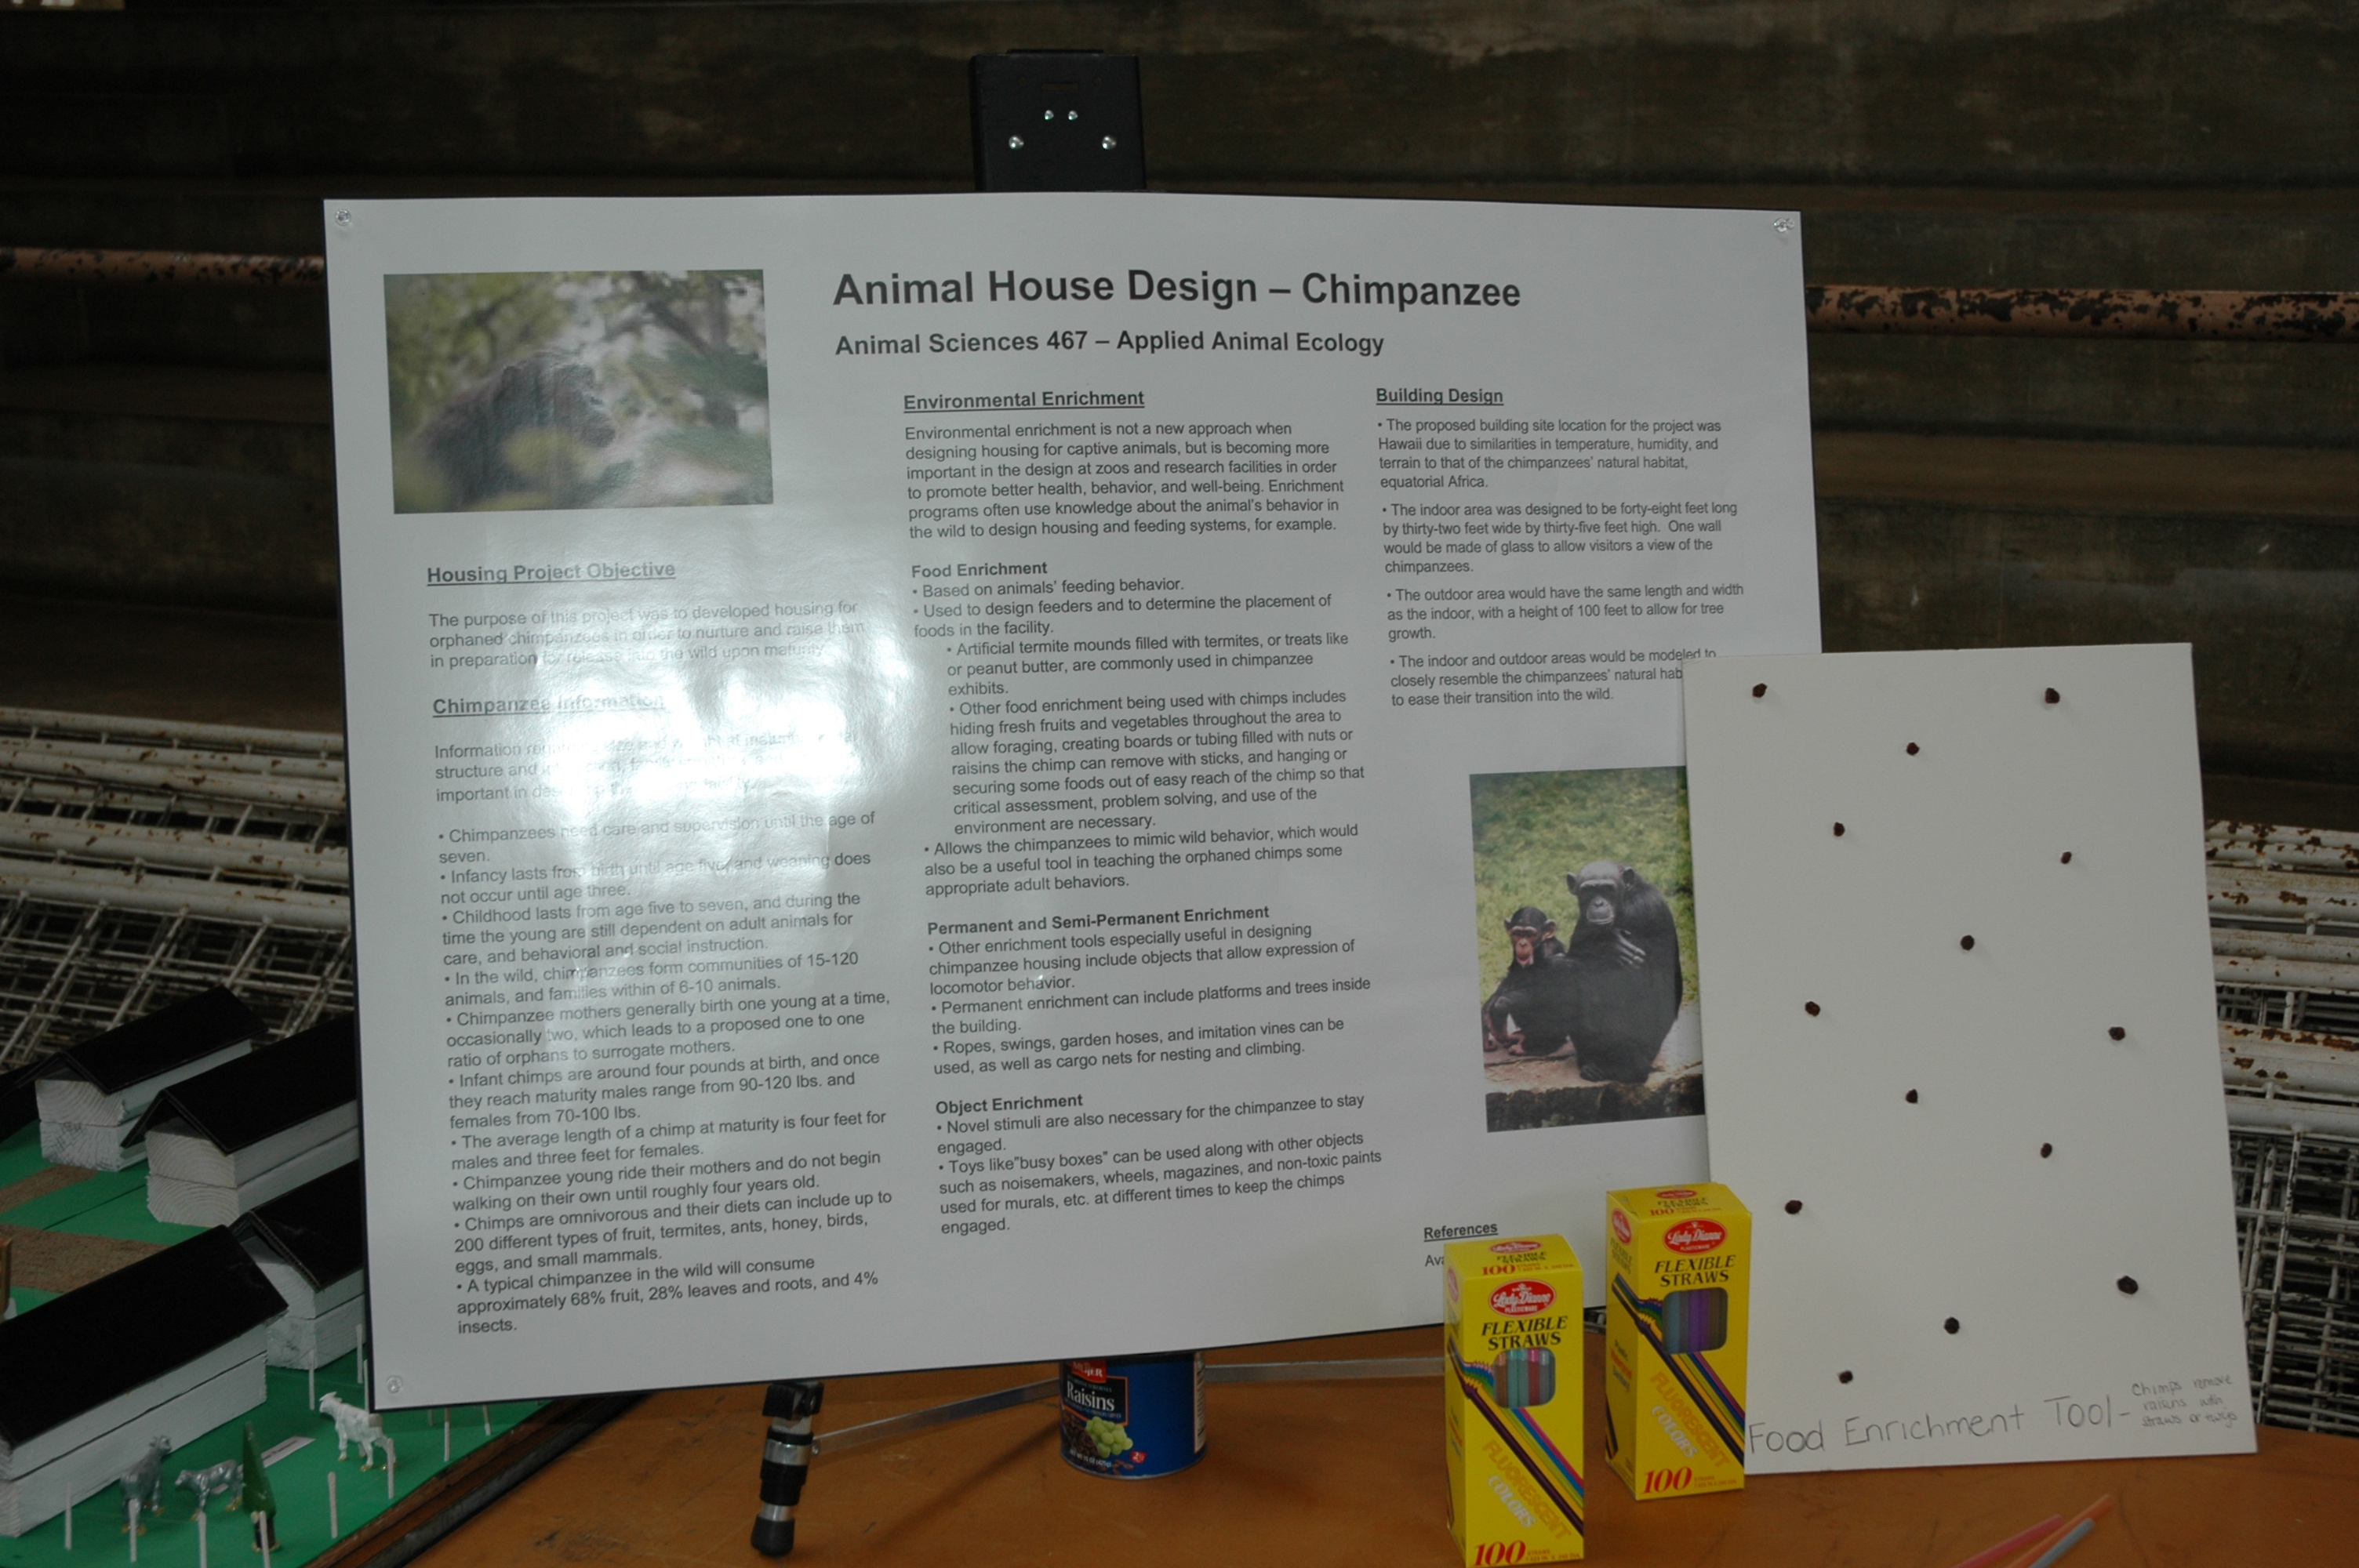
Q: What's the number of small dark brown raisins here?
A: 14